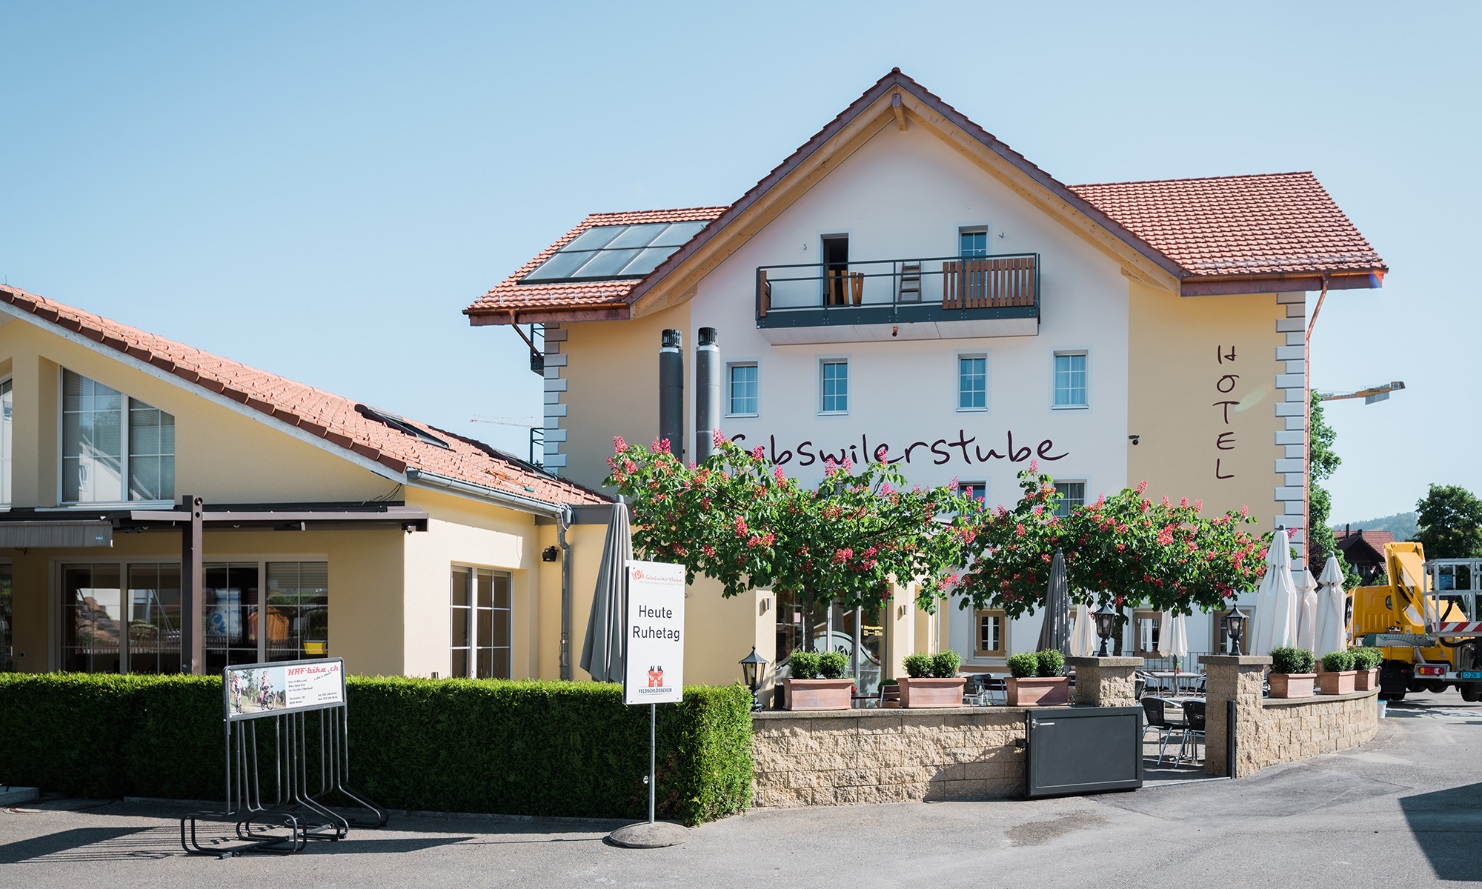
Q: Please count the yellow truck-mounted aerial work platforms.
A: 1